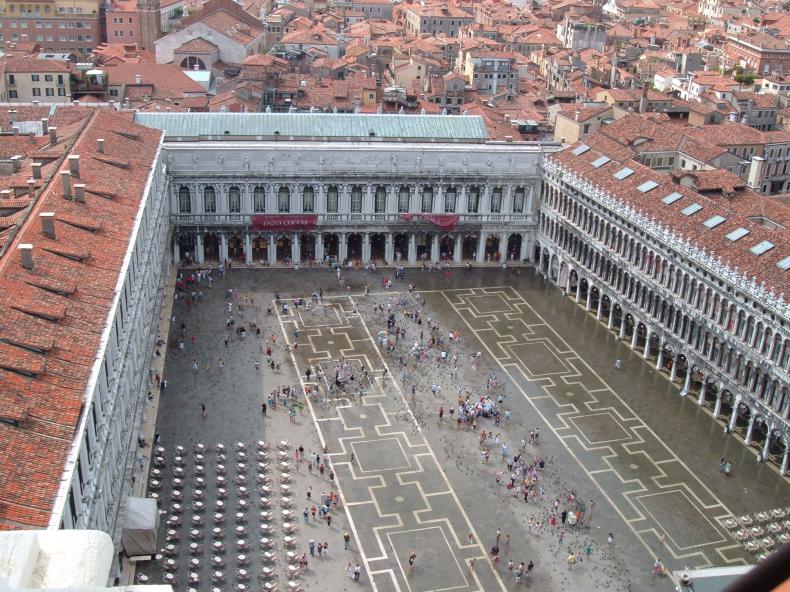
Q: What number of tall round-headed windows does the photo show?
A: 15